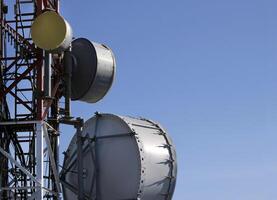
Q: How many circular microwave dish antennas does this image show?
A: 3